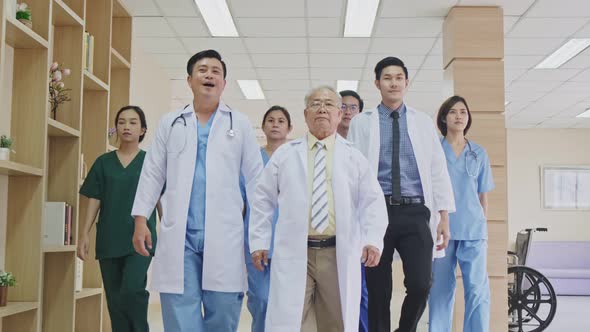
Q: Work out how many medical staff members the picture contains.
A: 7